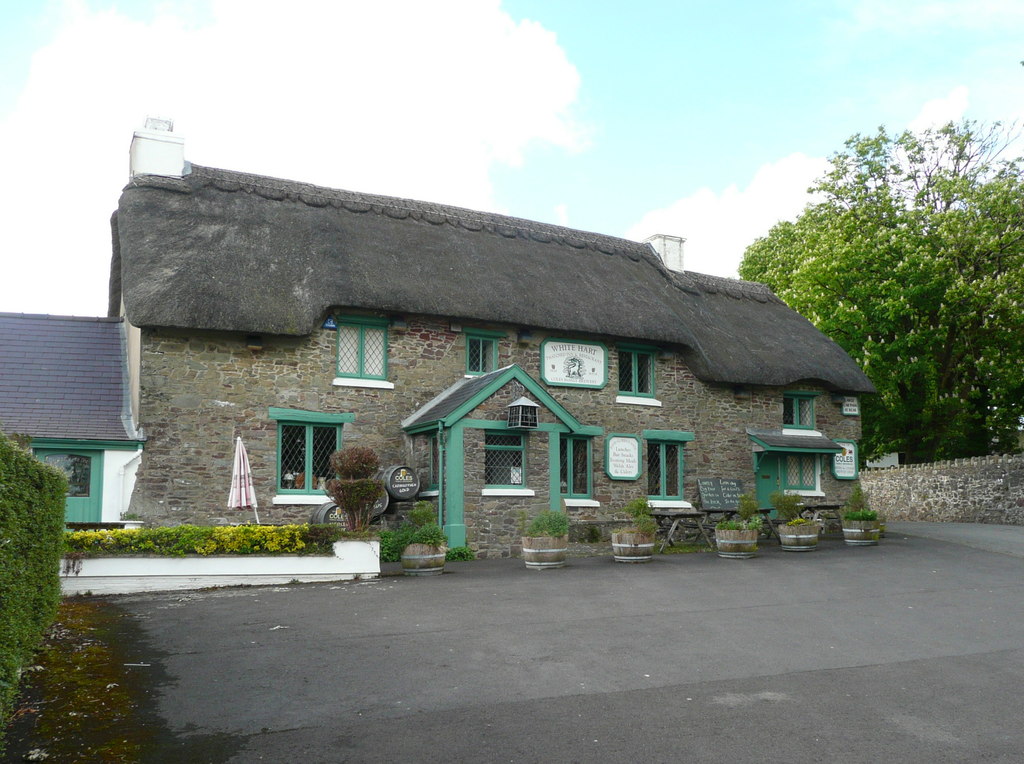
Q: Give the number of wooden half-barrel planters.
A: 6